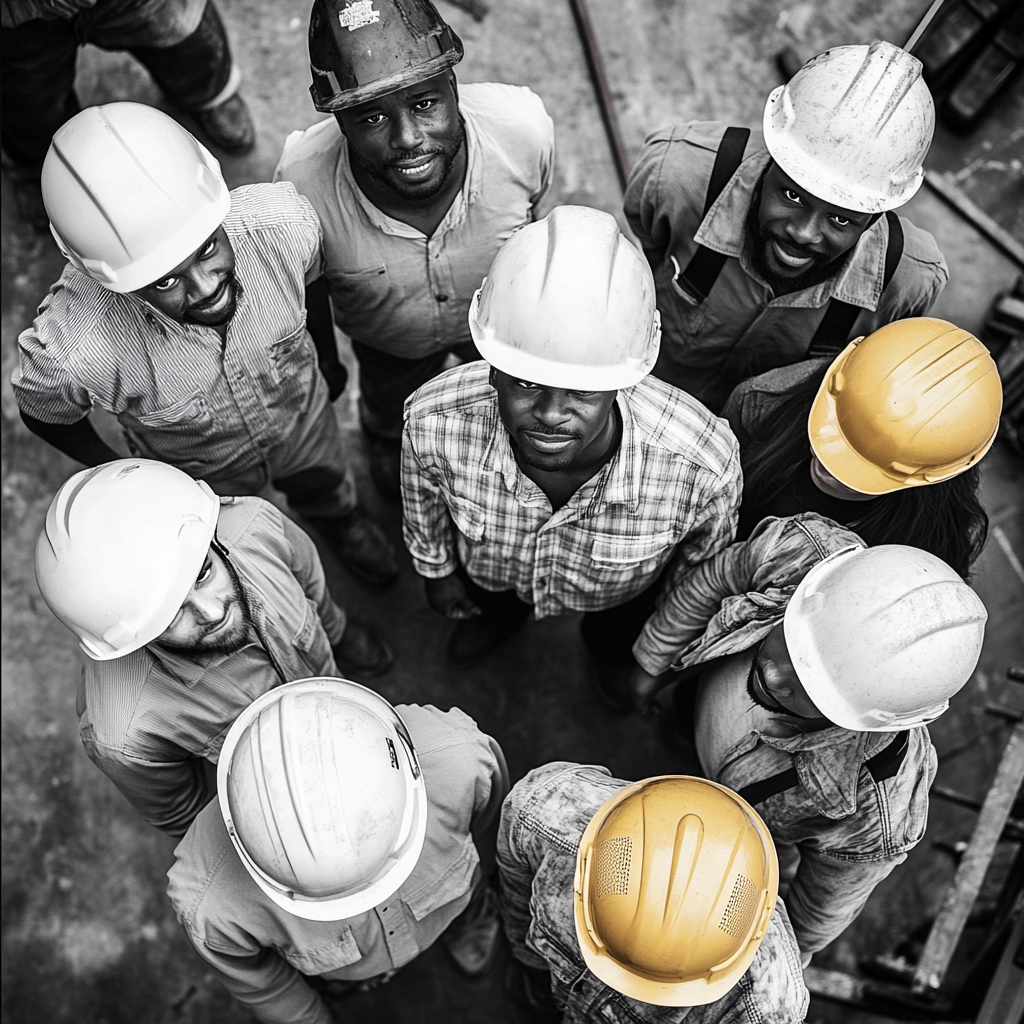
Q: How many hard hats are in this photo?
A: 9